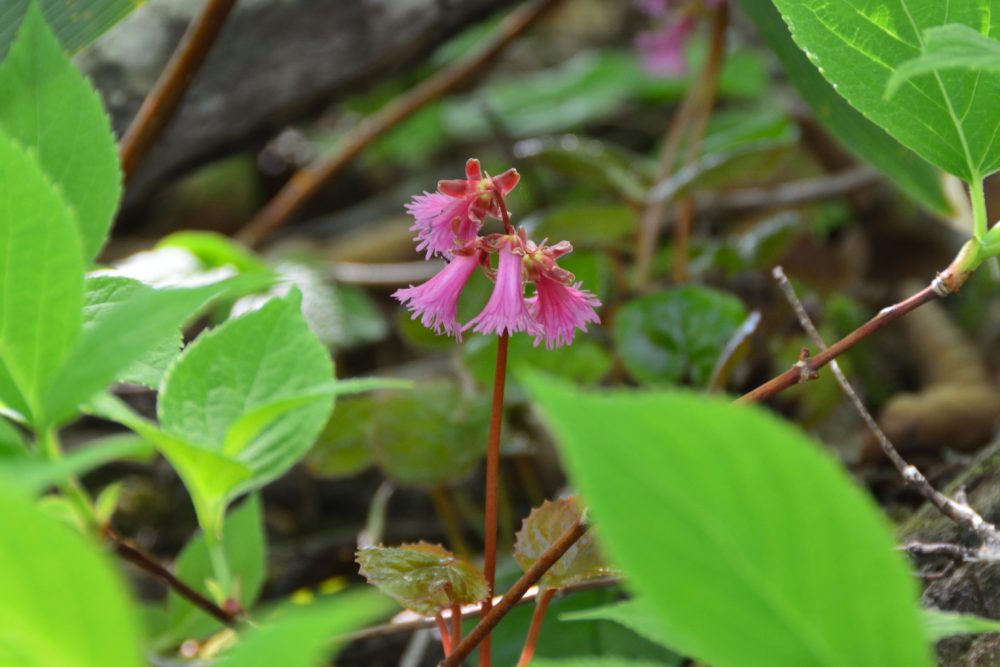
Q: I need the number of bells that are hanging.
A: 4